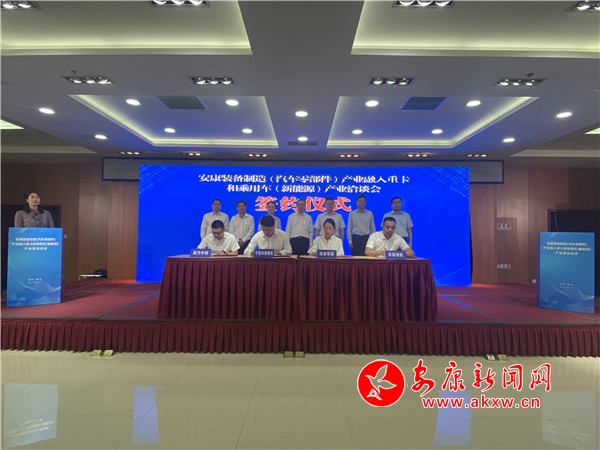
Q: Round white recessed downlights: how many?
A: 14